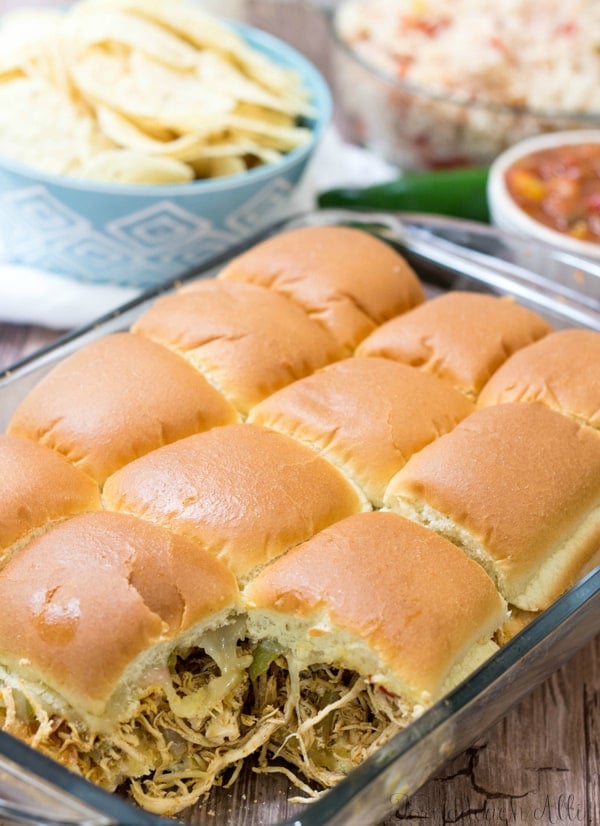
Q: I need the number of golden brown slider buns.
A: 11